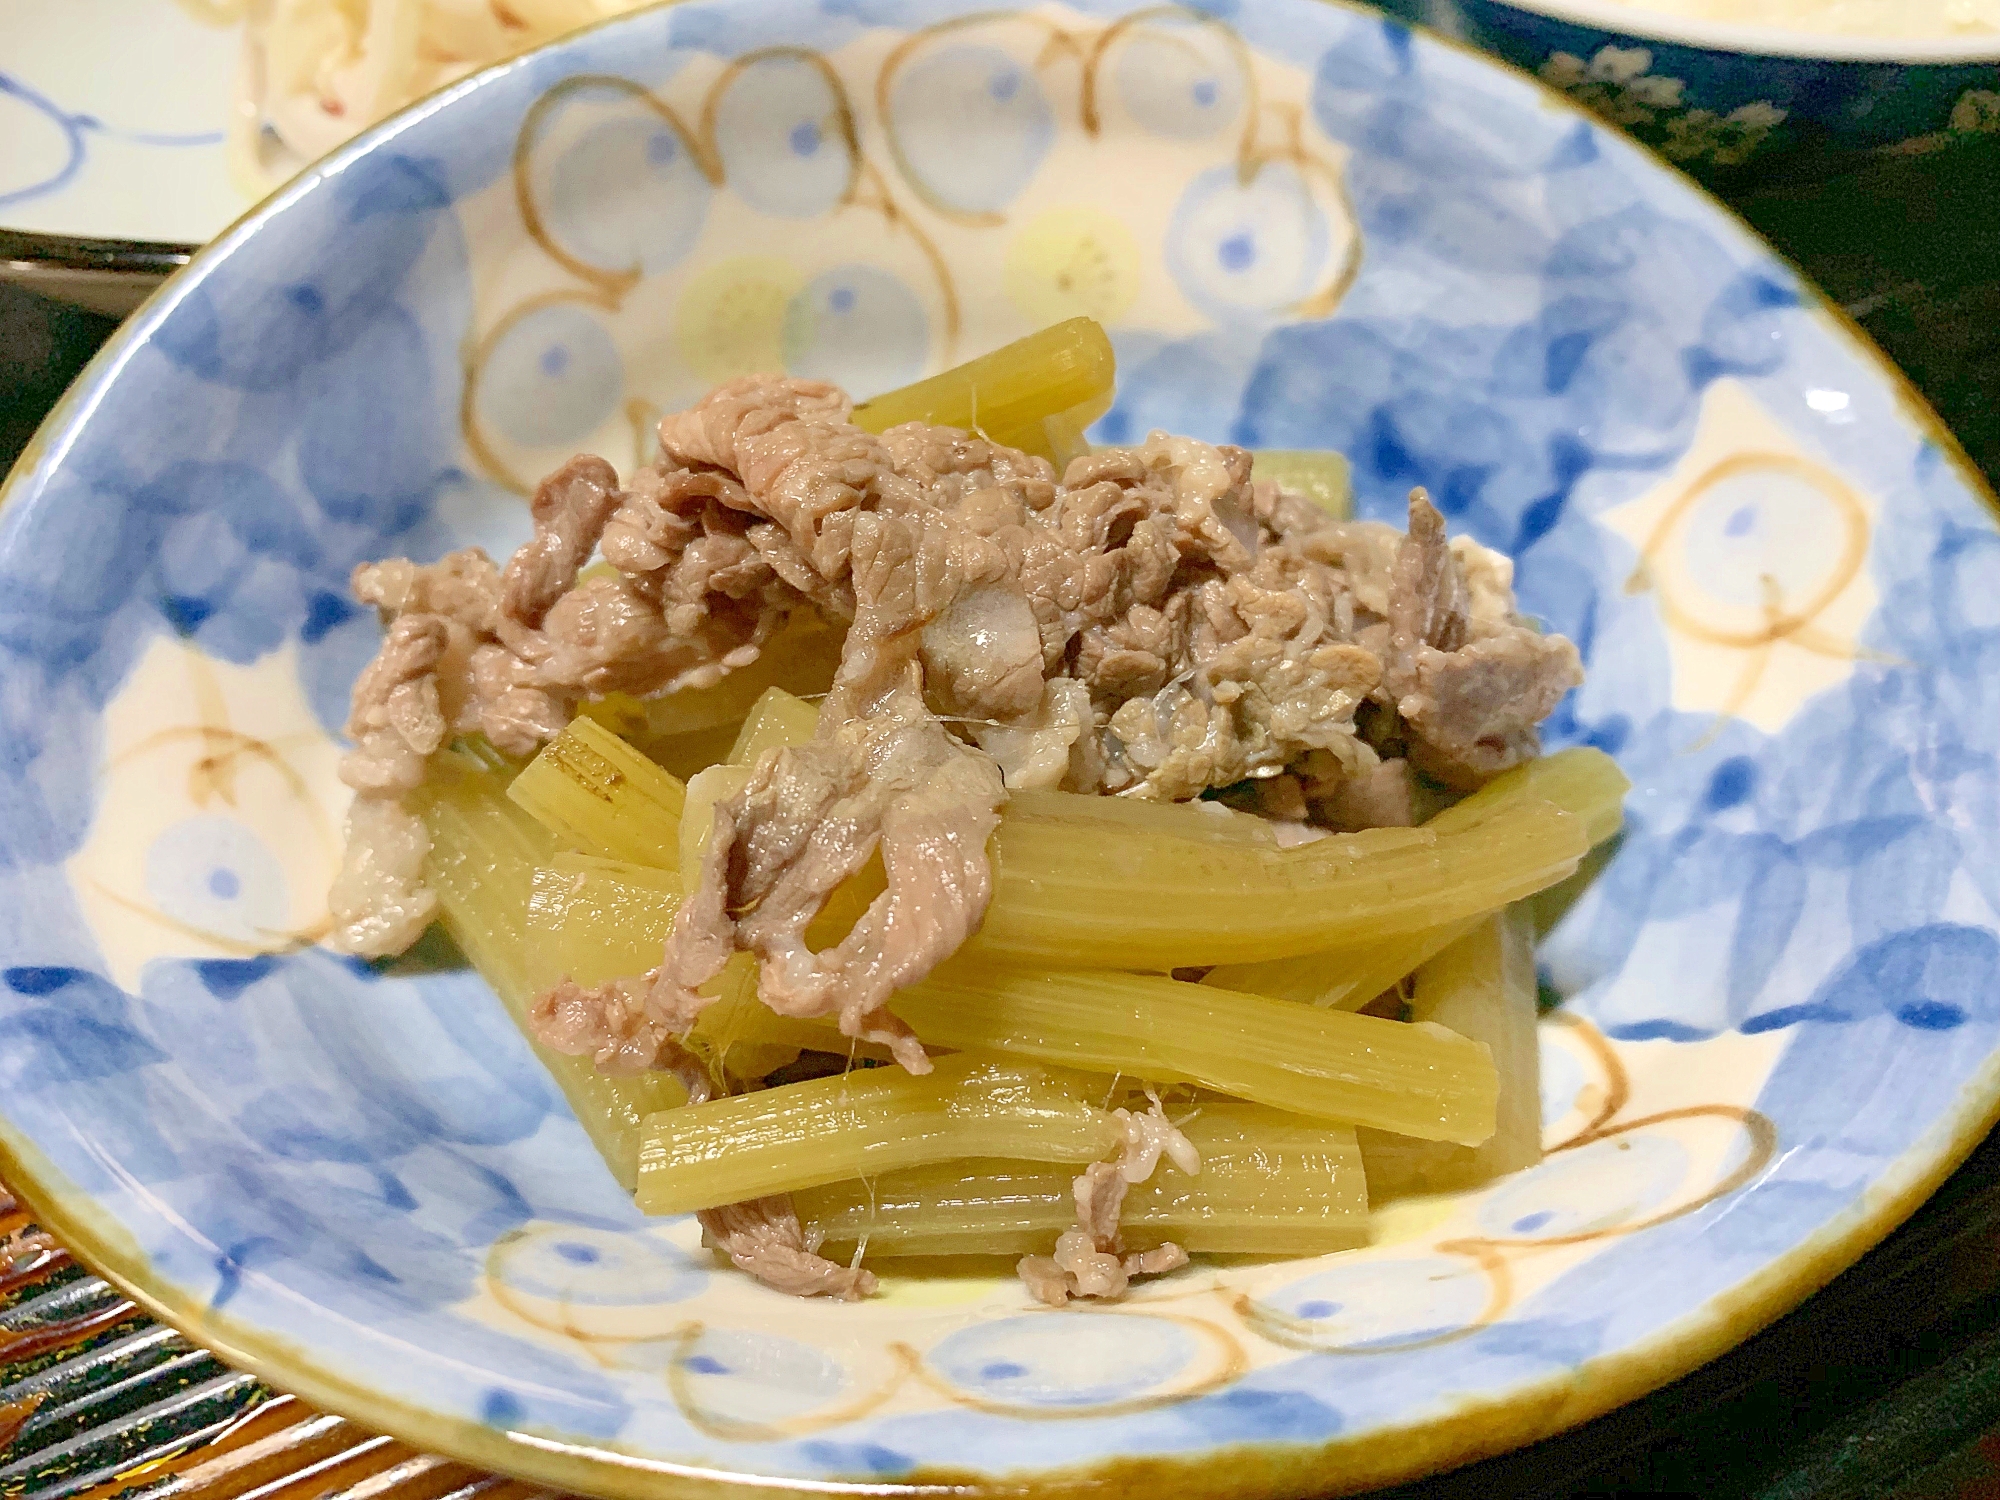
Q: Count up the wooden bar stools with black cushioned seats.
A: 0